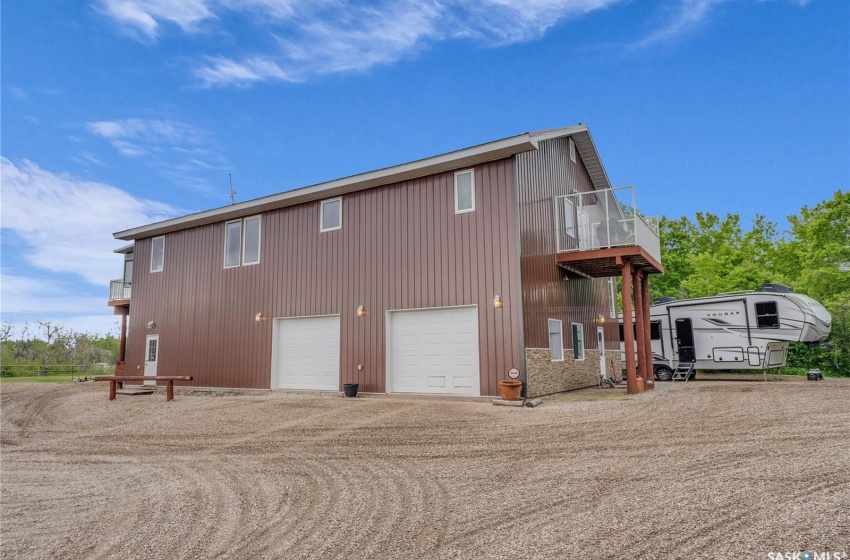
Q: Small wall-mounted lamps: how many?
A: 5